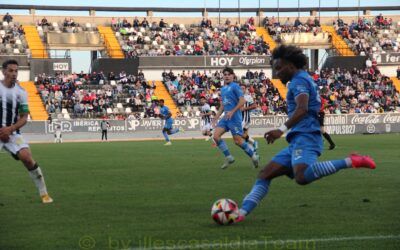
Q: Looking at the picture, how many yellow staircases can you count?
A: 8